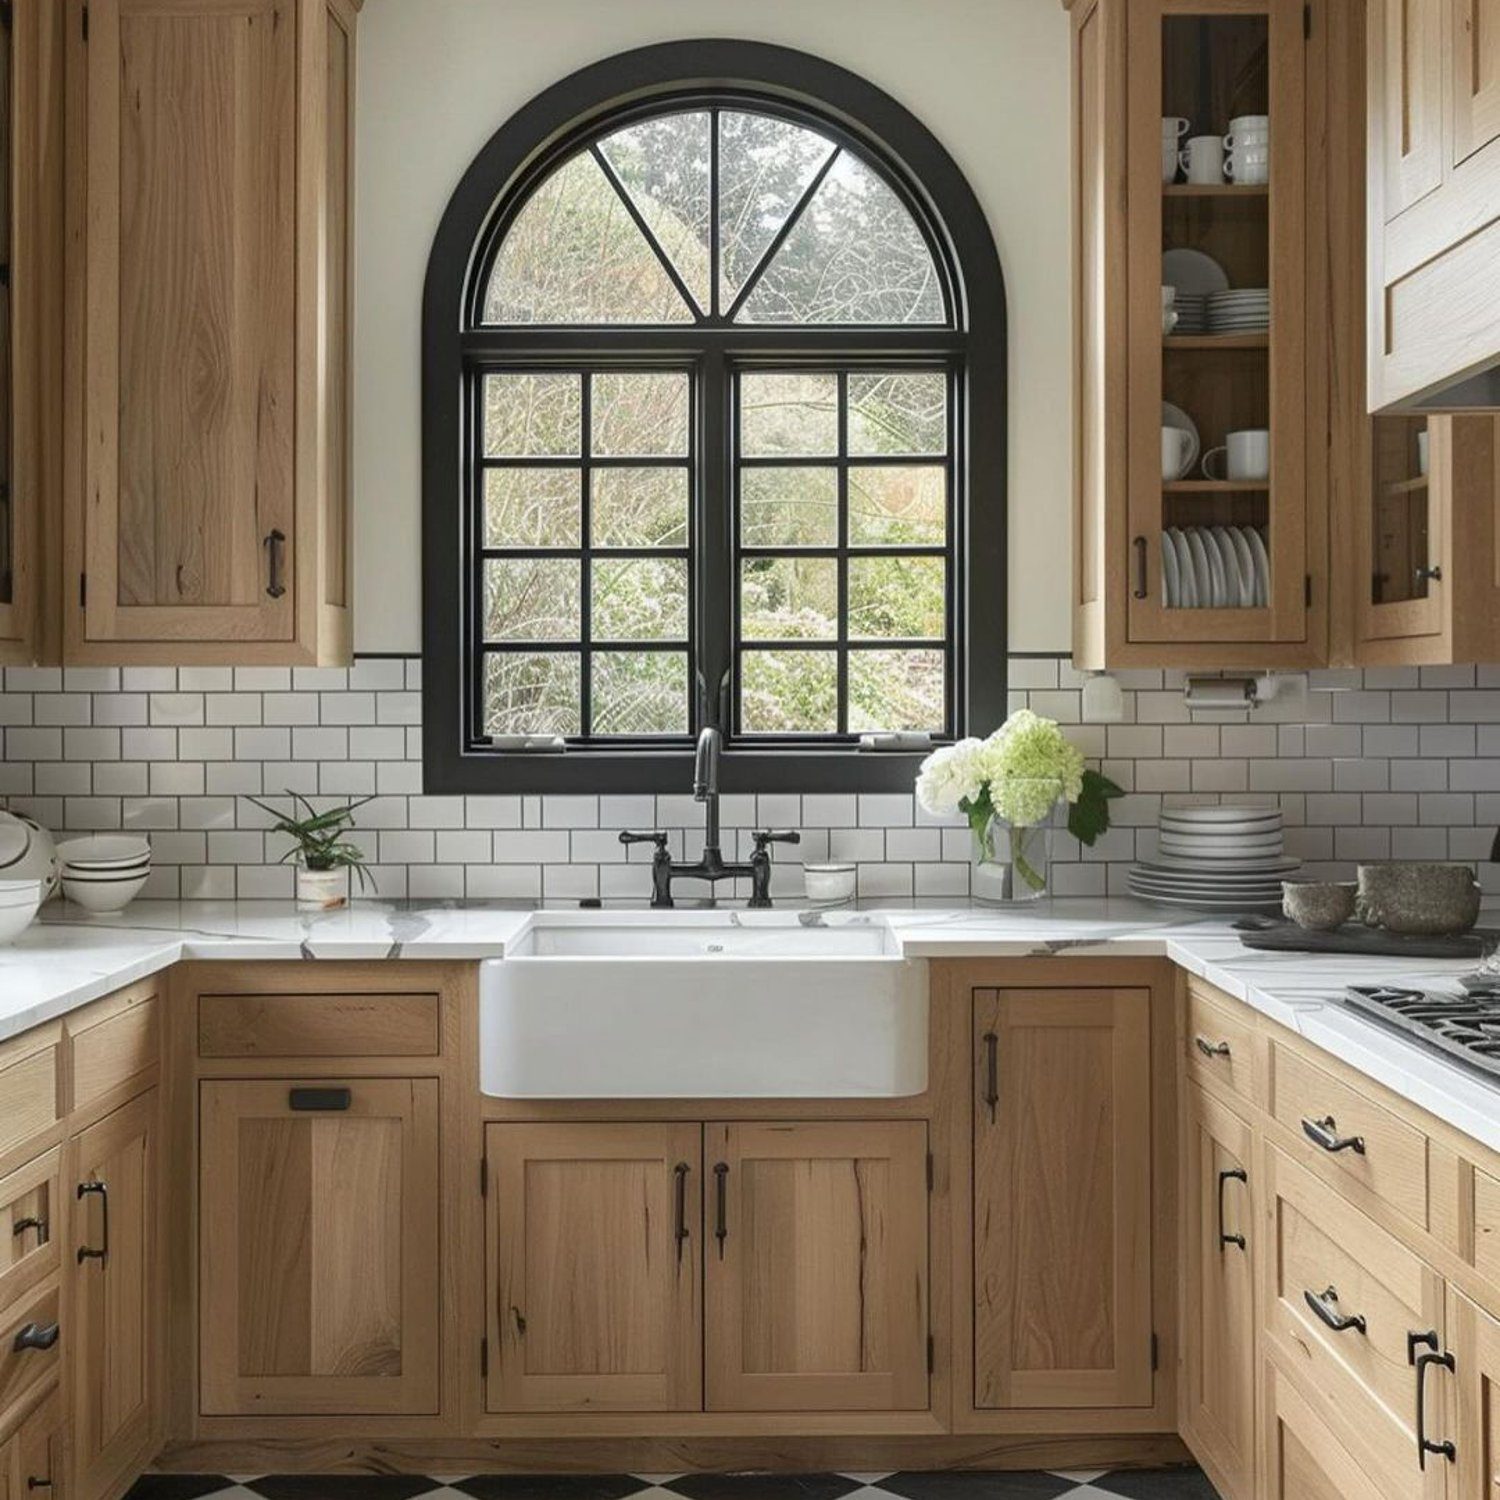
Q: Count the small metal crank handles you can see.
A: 2